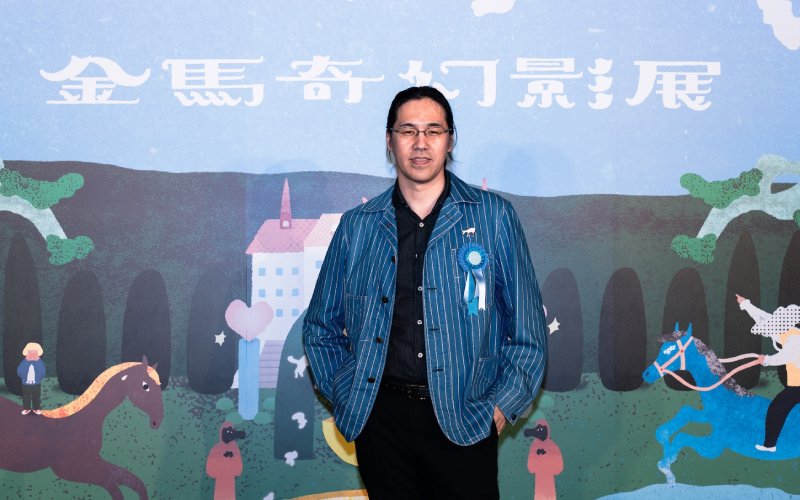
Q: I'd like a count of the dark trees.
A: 9